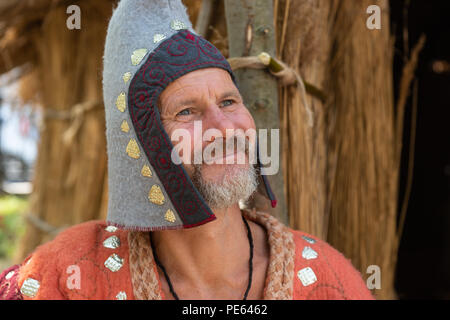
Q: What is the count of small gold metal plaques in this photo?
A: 10